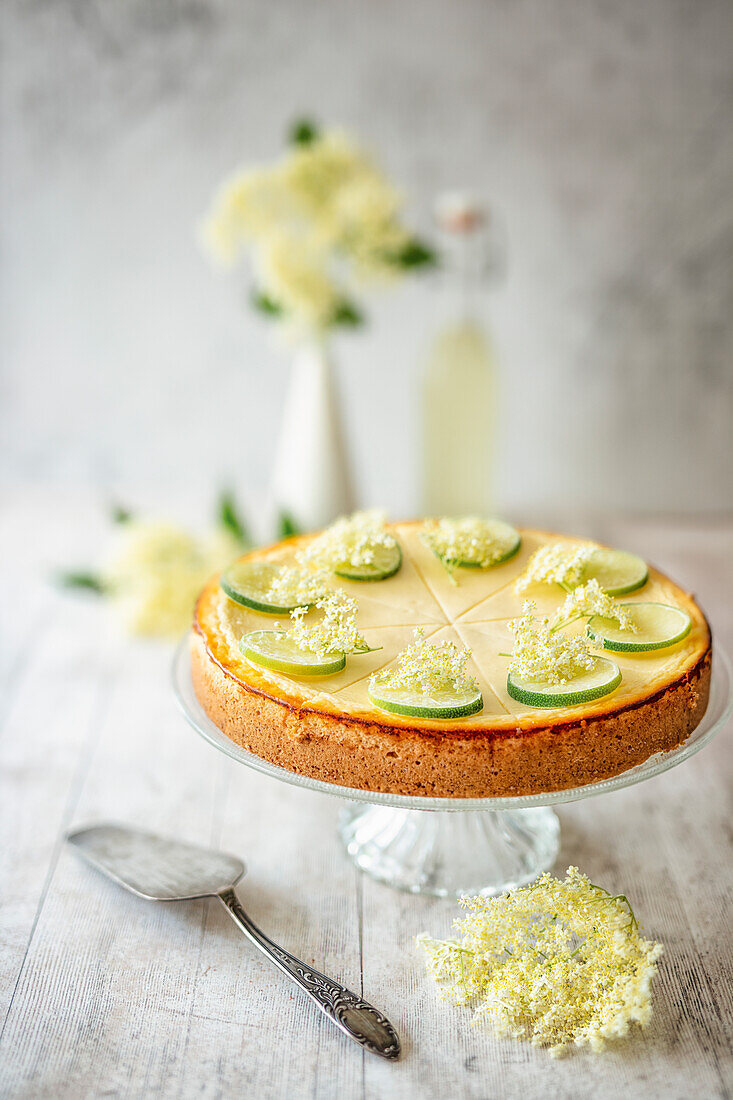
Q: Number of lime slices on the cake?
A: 8